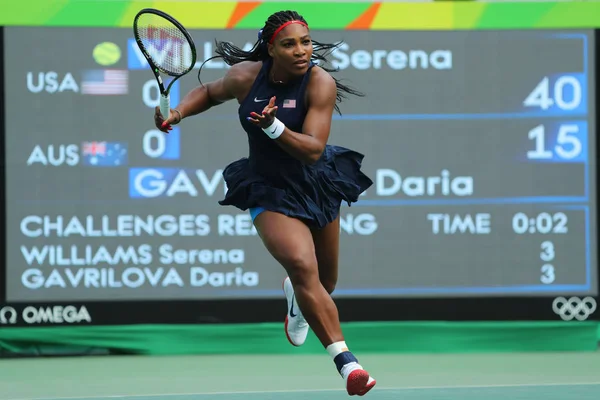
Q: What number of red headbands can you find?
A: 1